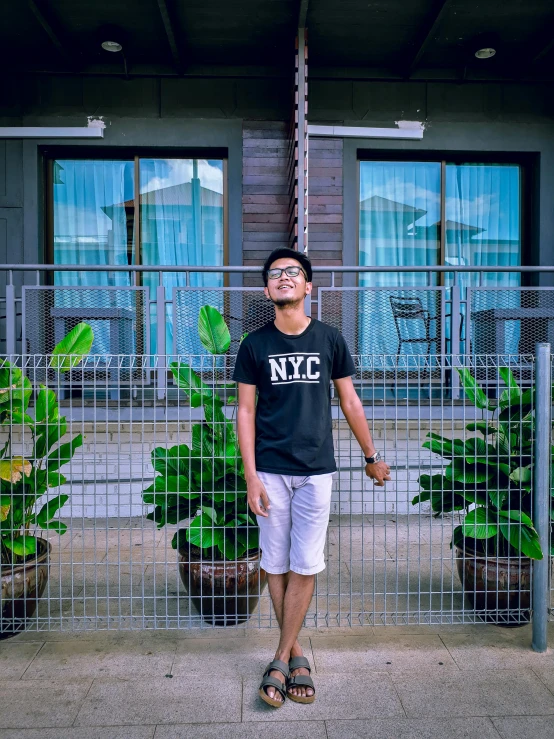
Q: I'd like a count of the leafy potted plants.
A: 3